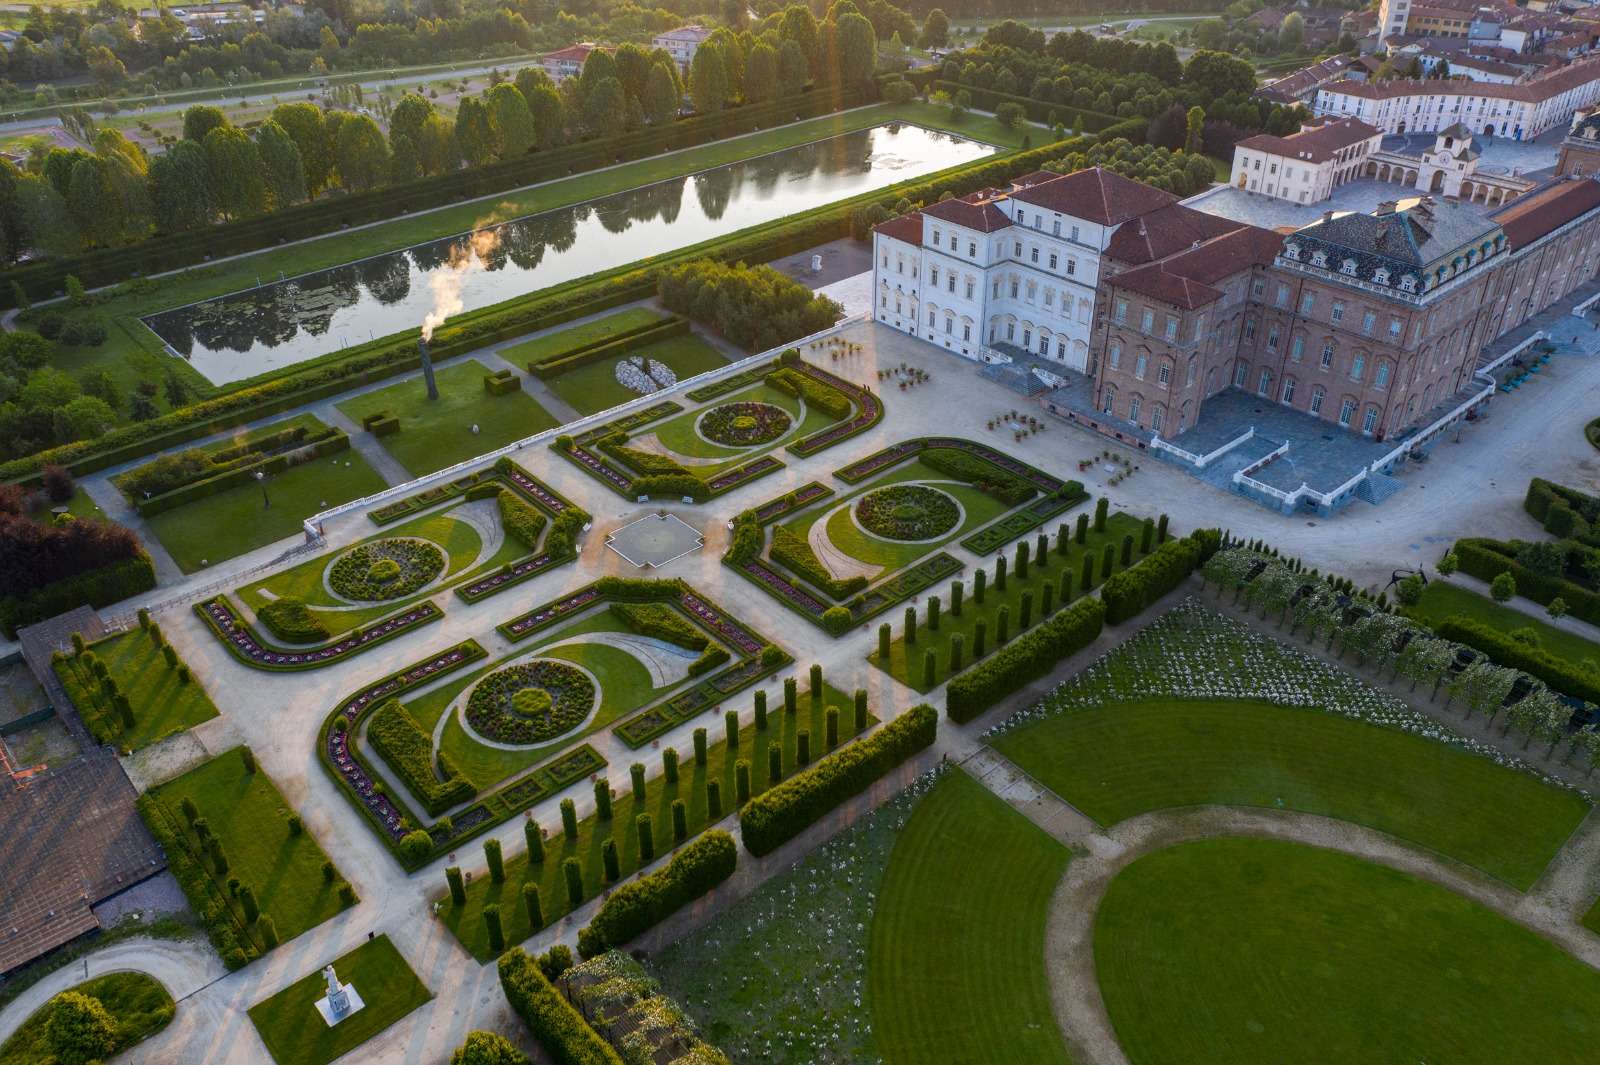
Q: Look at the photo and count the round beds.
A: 4